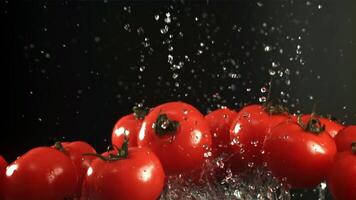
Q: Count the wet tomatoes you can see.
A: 12